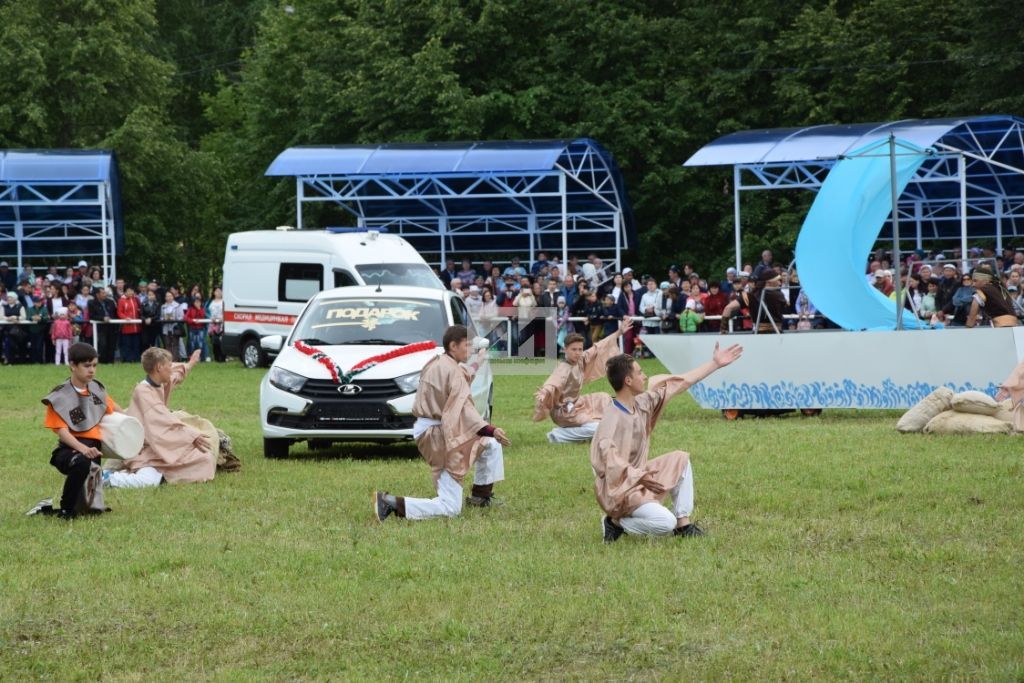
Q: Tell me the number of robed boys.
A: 4